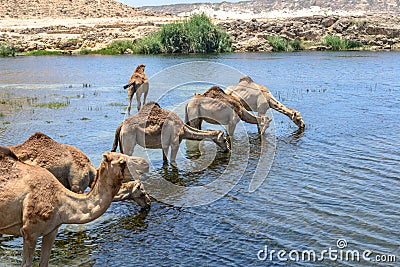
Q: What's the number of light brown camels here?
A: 6